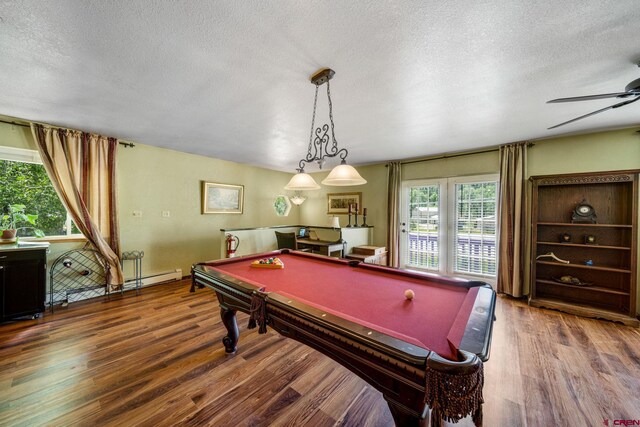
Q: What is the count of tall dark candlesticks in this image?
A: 3